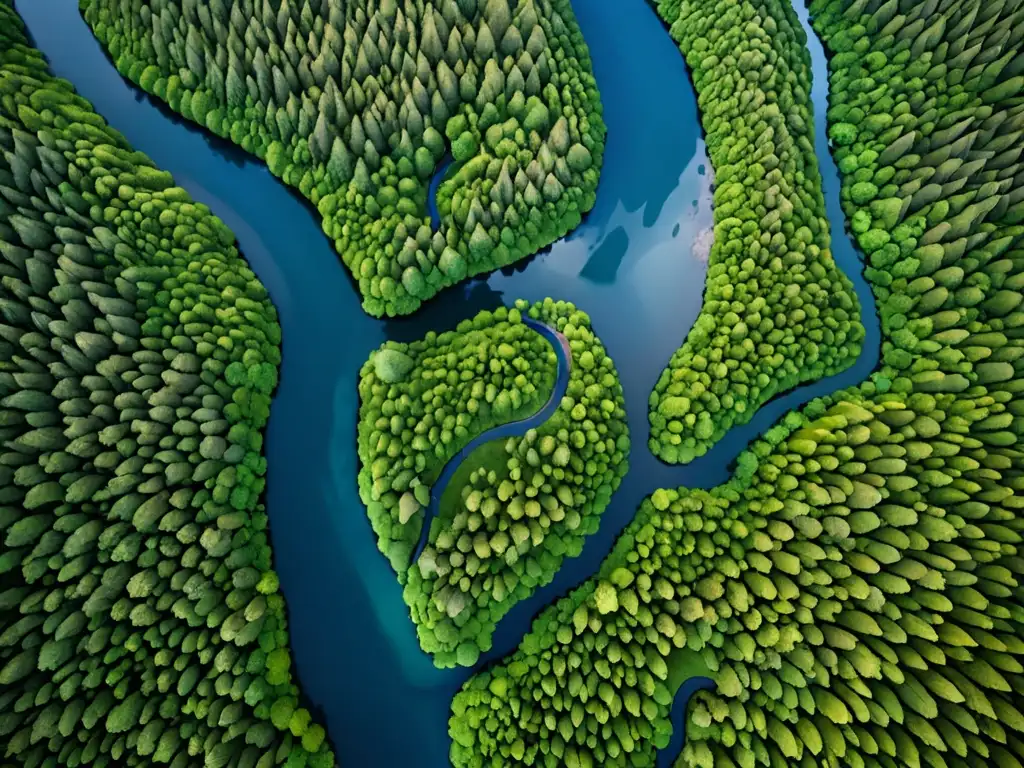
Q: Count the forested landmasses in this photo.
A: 5